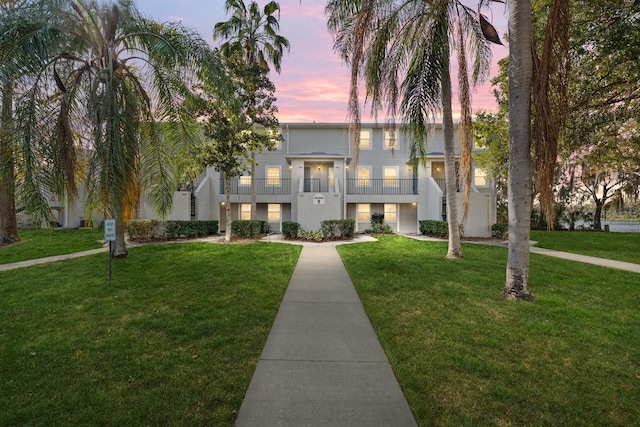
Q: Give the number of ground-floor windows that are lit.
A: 4